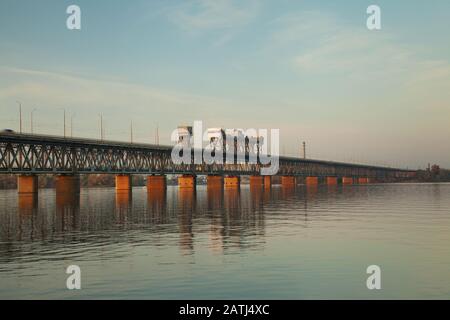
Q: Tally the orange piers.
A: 14